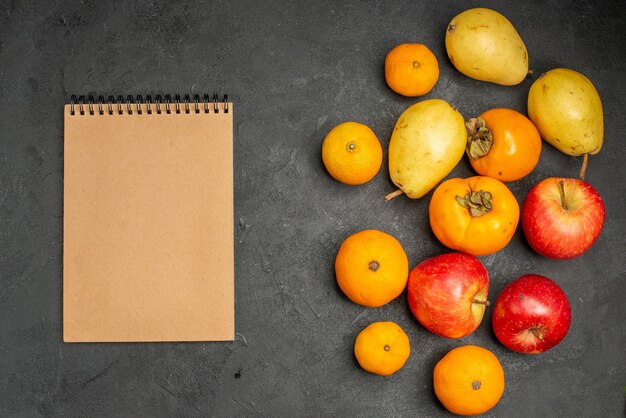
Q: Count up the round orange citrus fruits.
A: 5